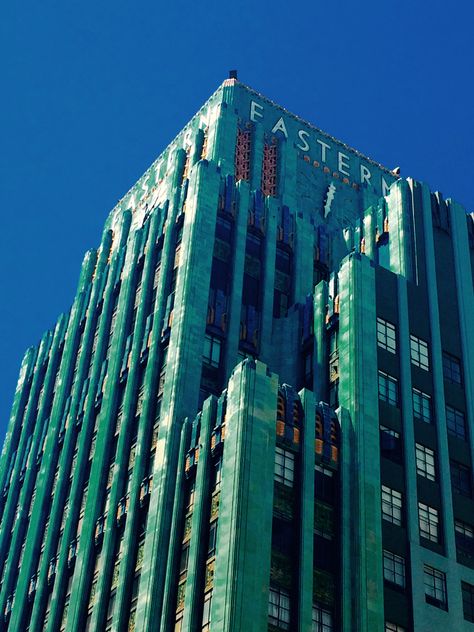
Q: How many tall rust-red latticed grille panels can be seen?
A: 2